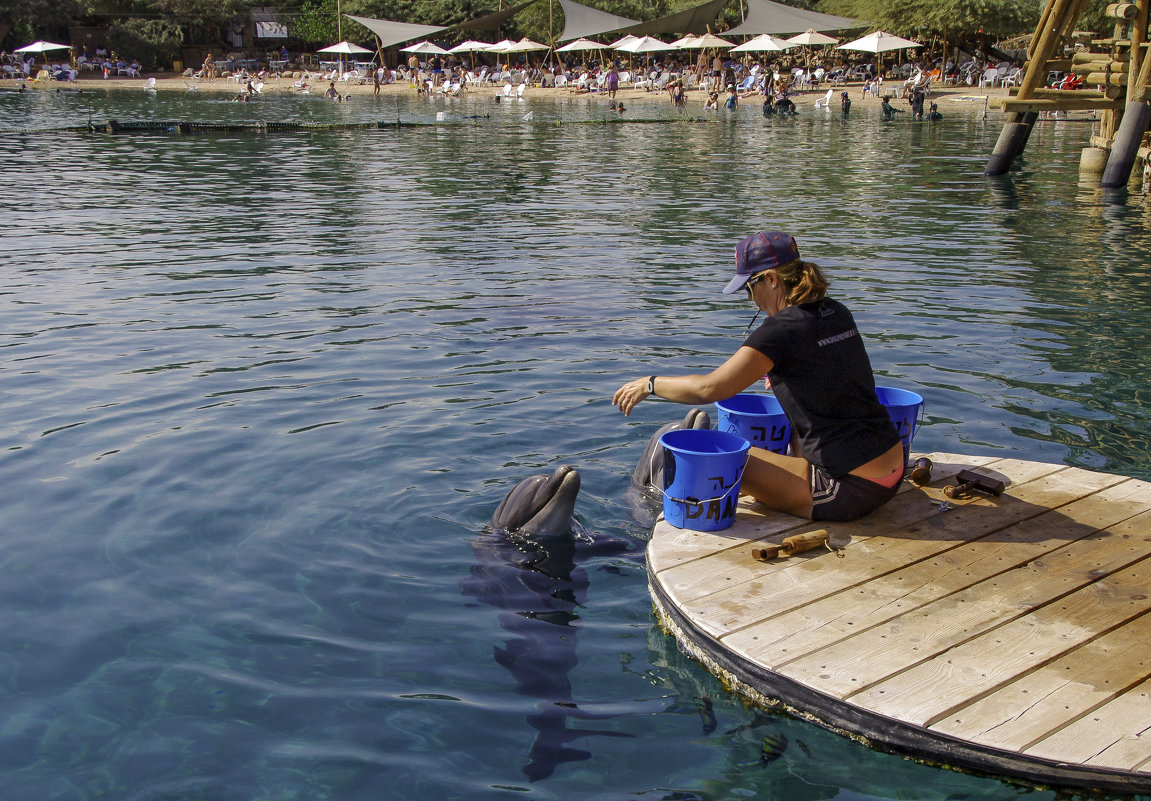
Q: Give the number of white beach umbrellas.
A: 14